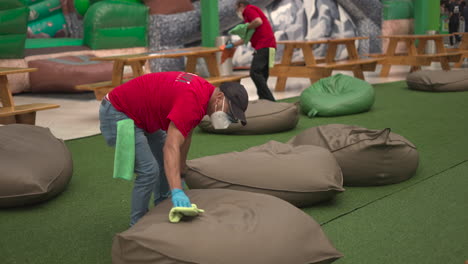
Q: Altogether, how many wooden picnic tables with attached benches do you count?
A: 5